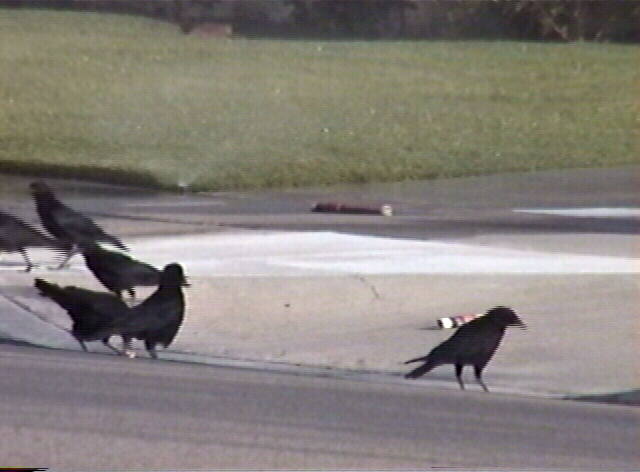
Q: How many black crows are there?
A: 6